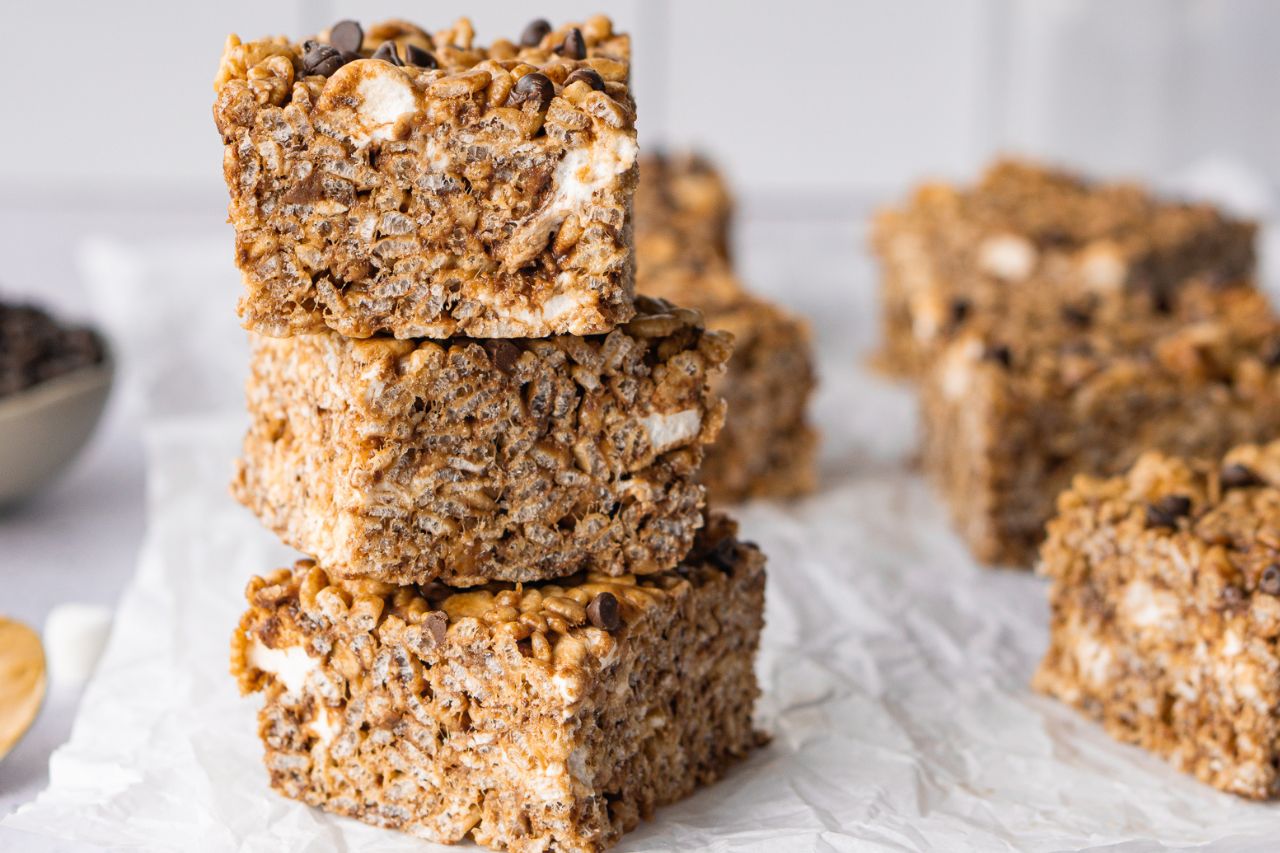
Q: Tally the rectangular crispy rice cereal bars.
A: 8